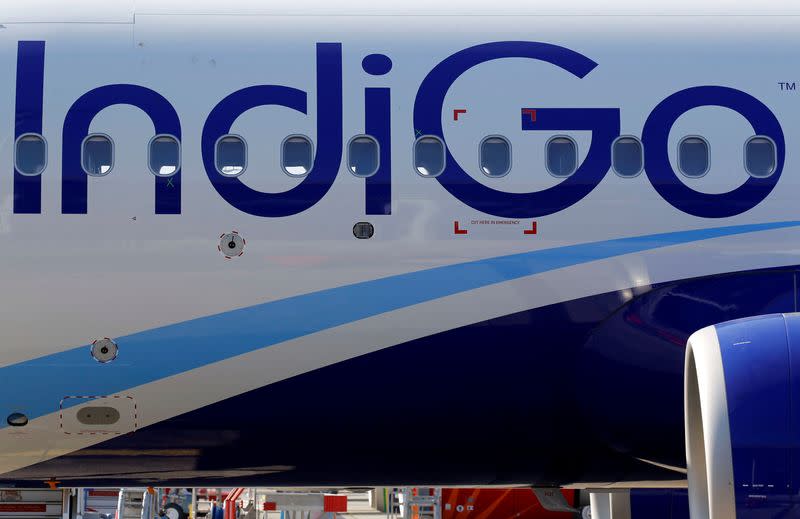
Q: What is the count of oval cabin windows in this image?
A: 12